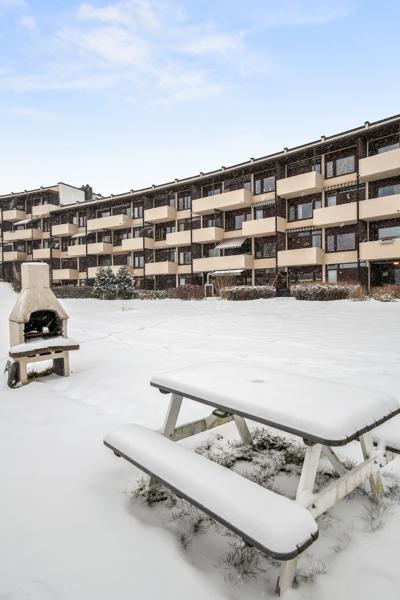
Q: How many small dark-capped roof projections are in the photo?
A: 15